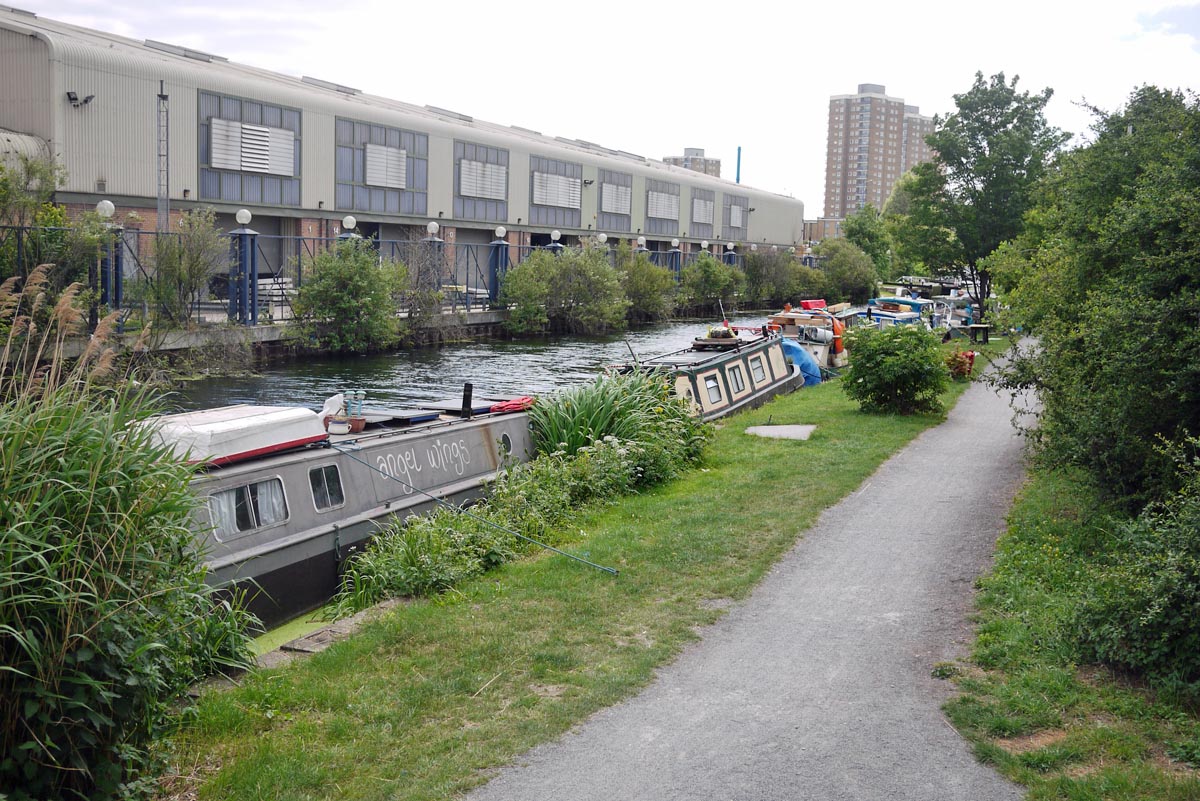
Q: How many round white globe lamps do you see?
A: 15